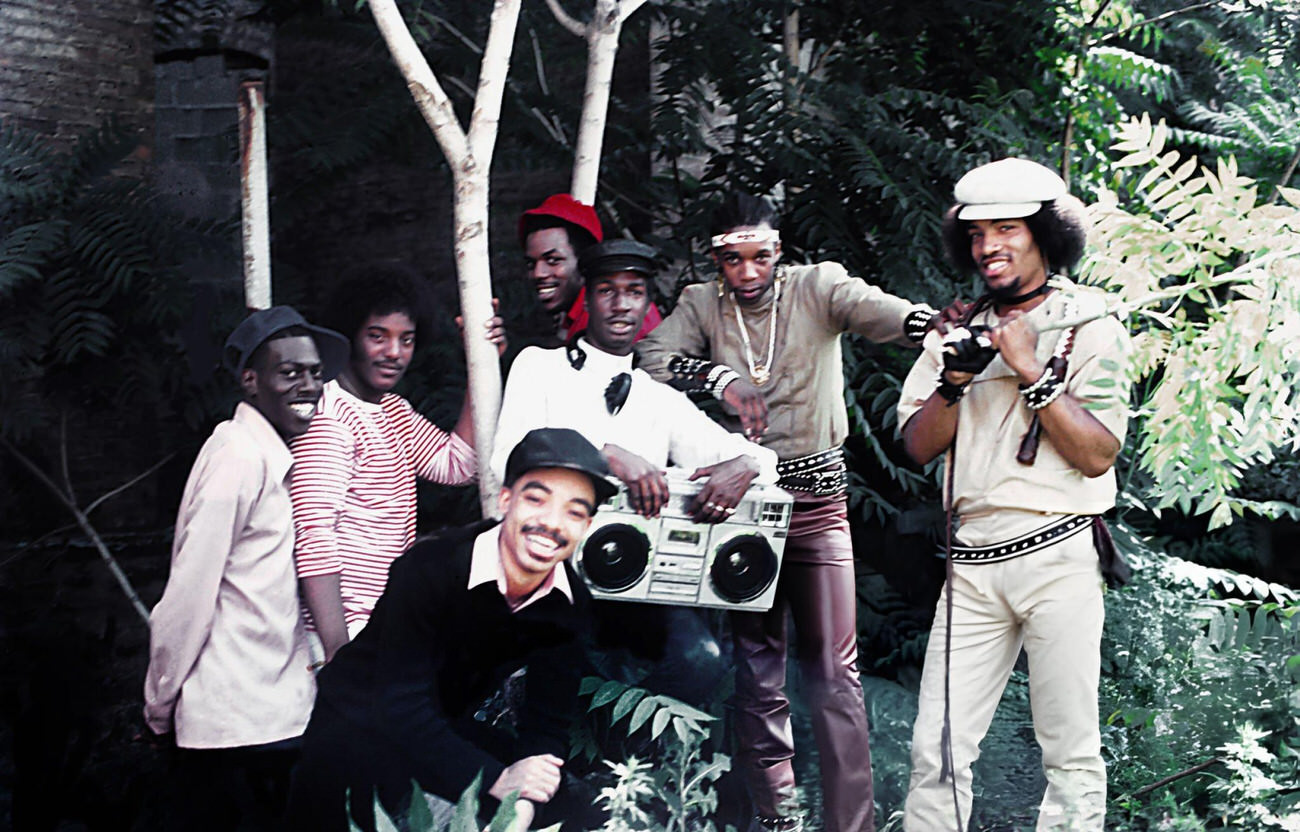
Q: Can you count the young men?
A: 7